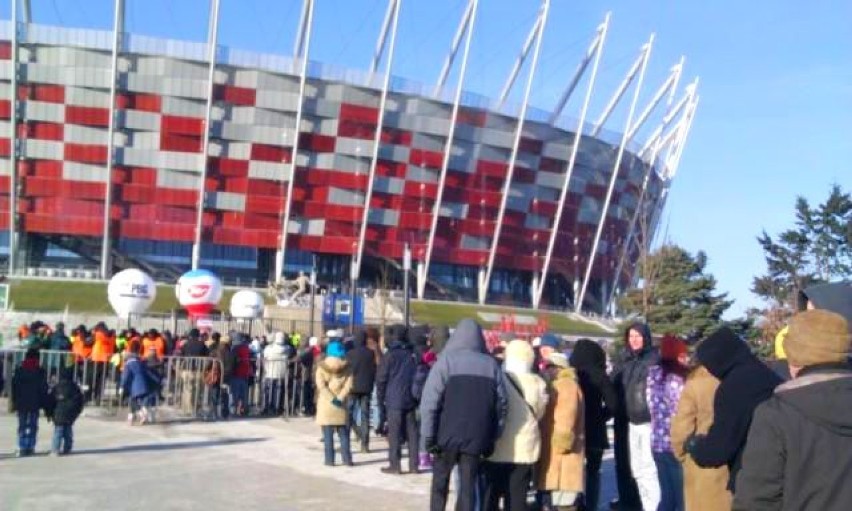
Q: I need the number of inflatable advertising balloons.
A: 3